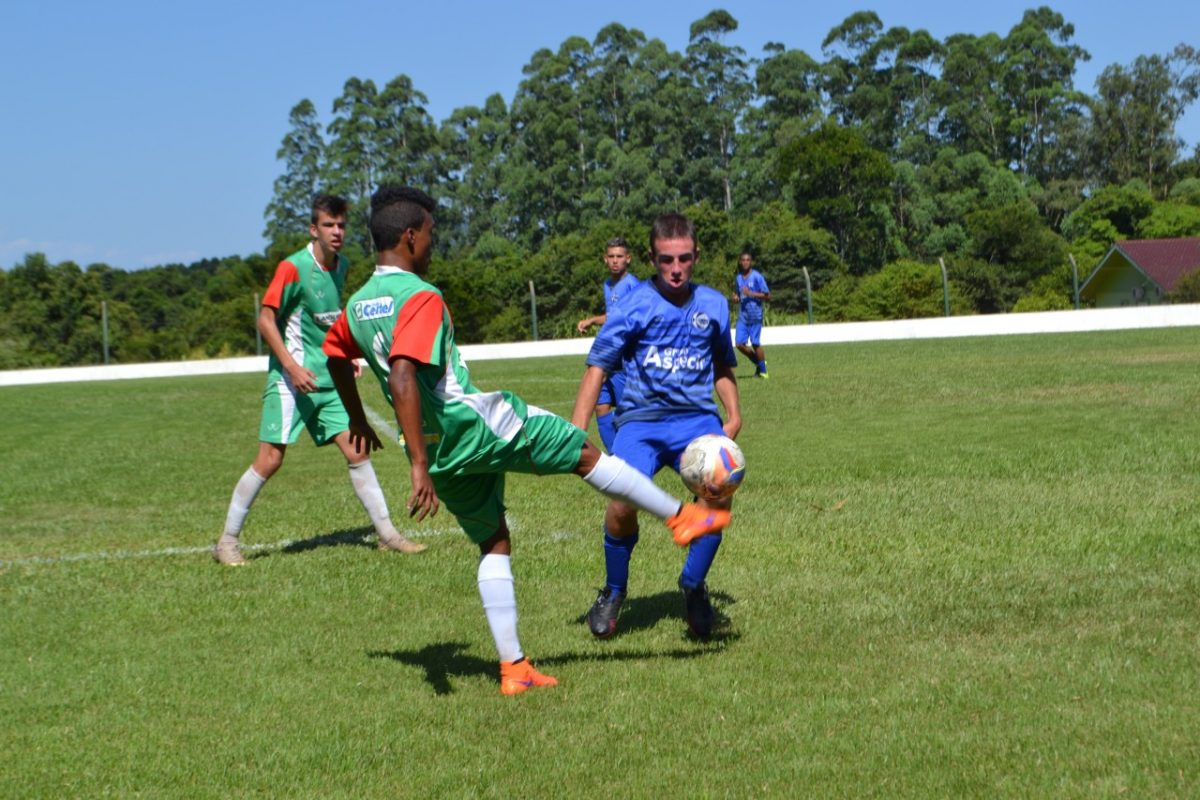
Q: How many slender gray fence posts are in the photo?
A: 6